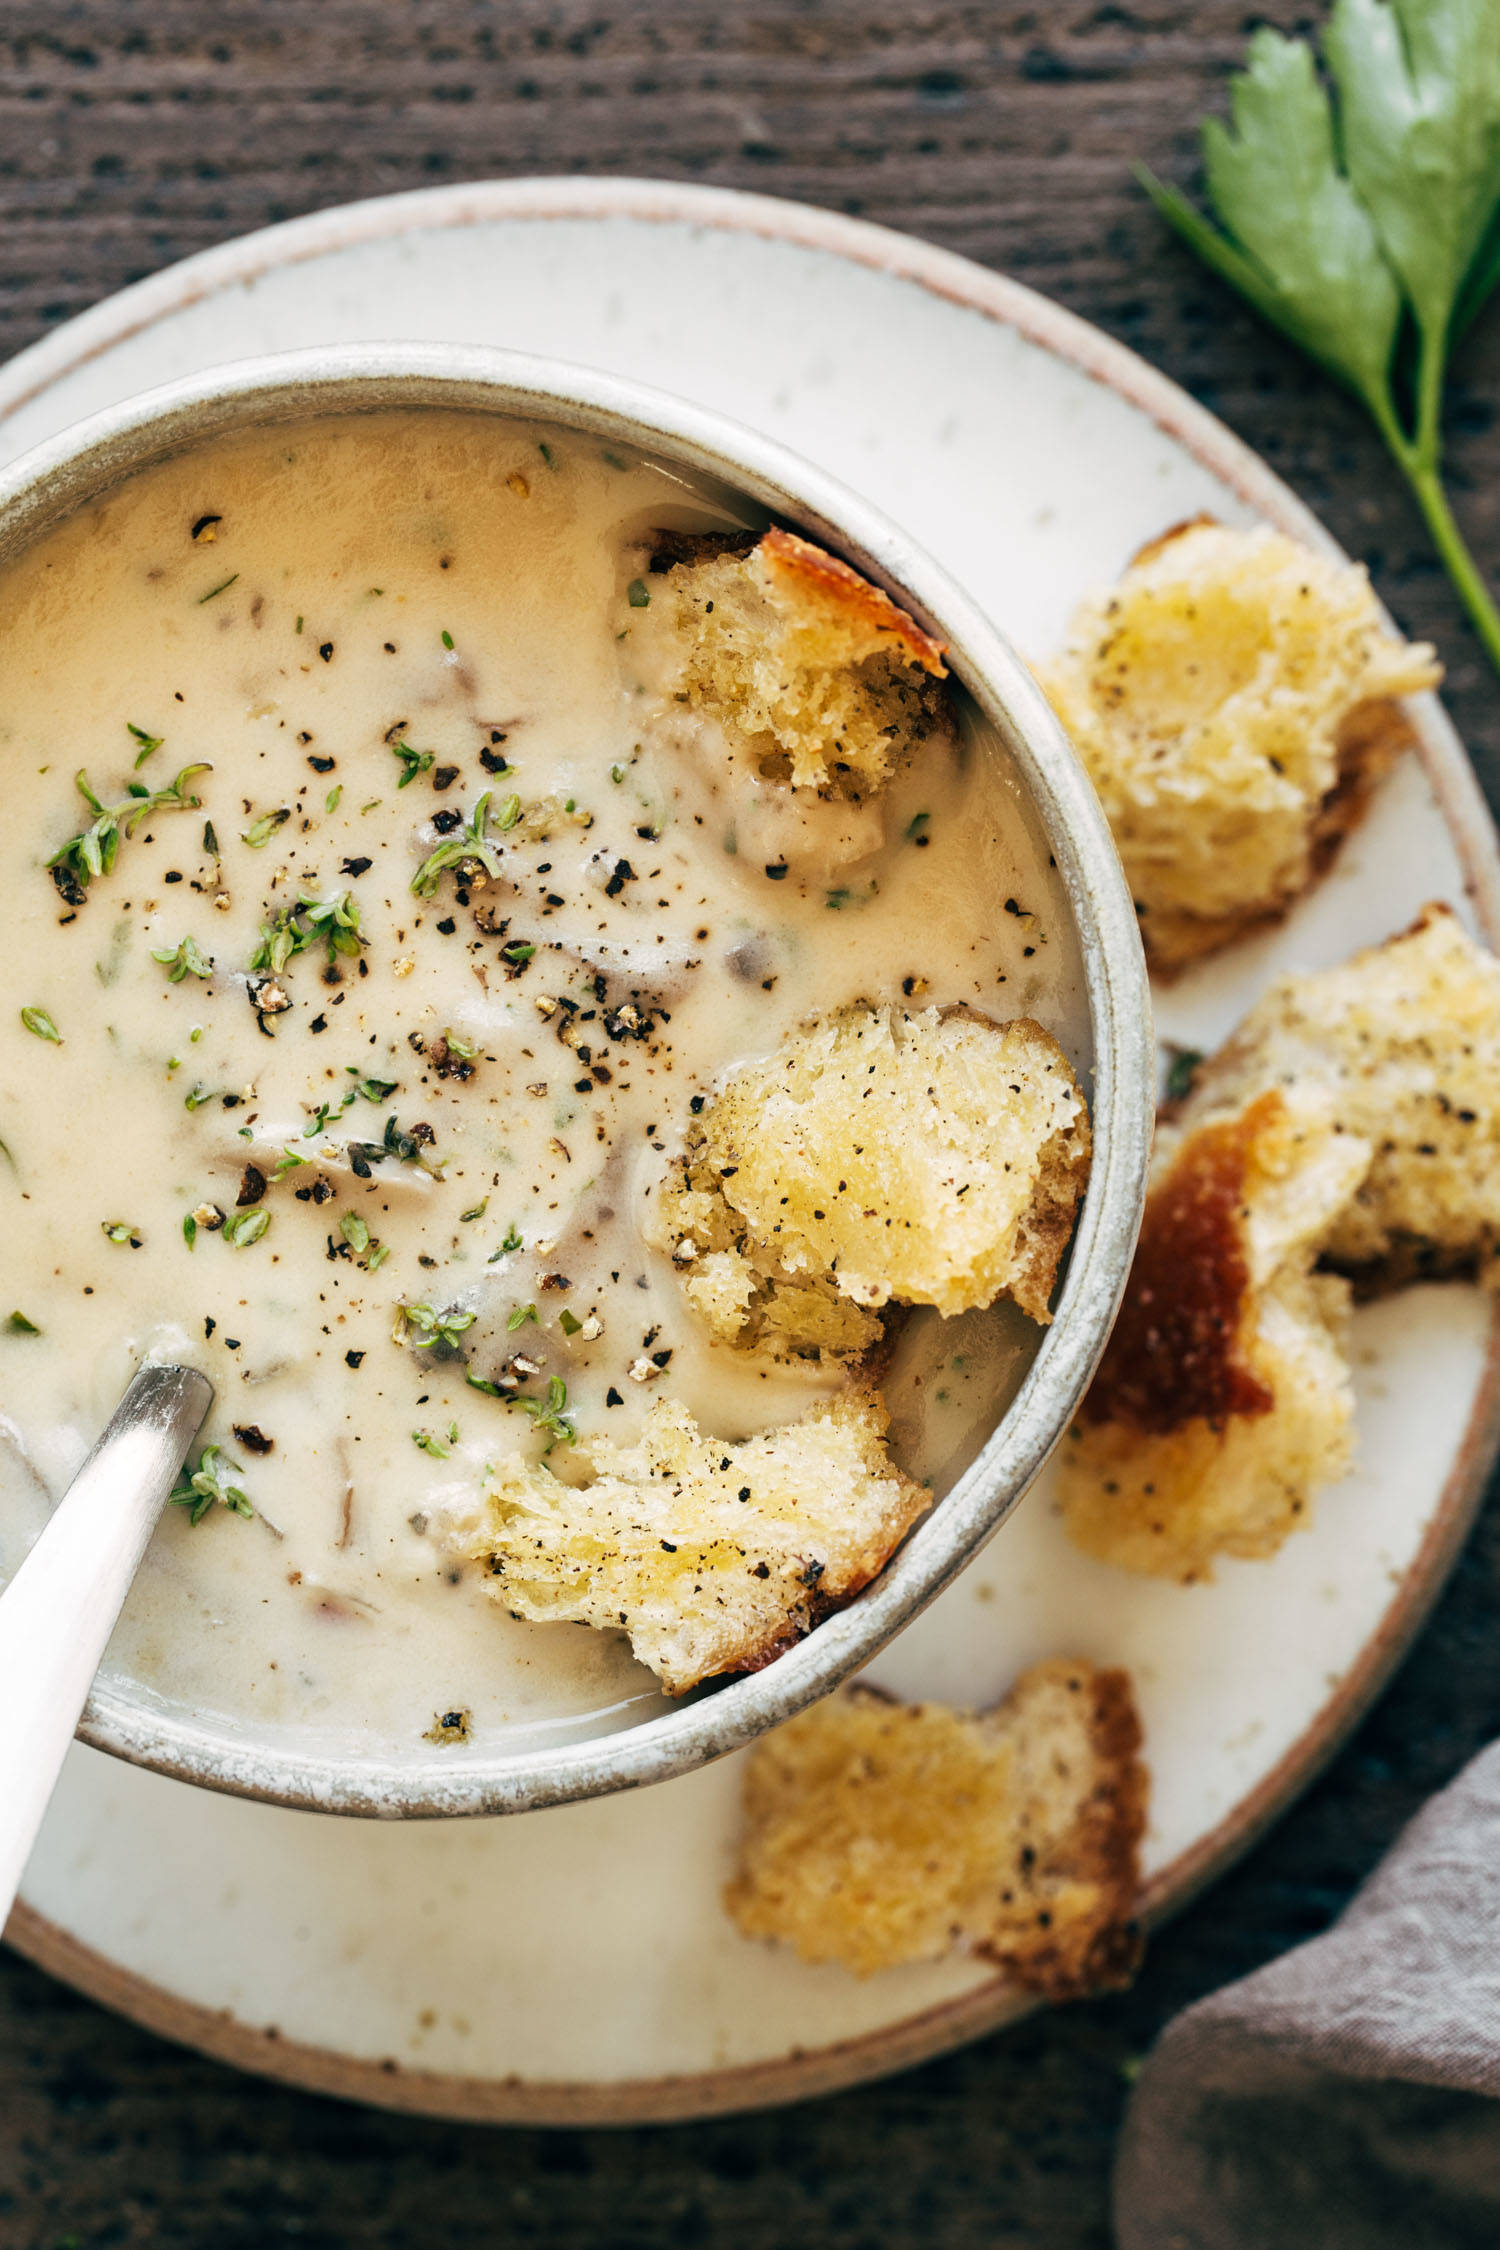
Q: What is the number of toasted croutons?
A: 7